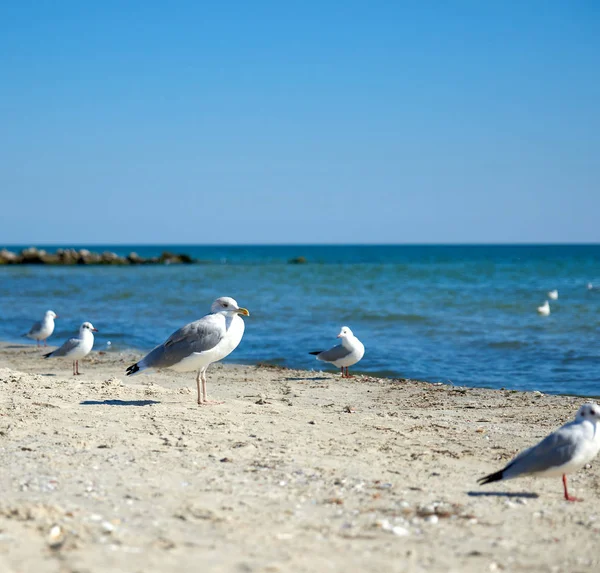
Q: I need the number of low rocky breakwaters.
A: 1